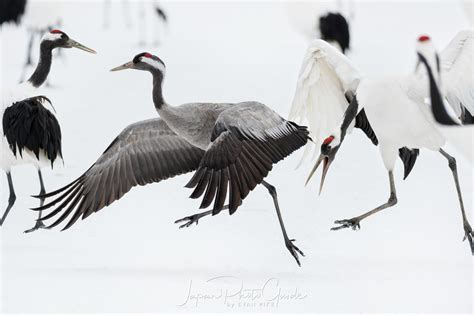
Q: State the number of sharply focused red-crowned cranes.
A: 2